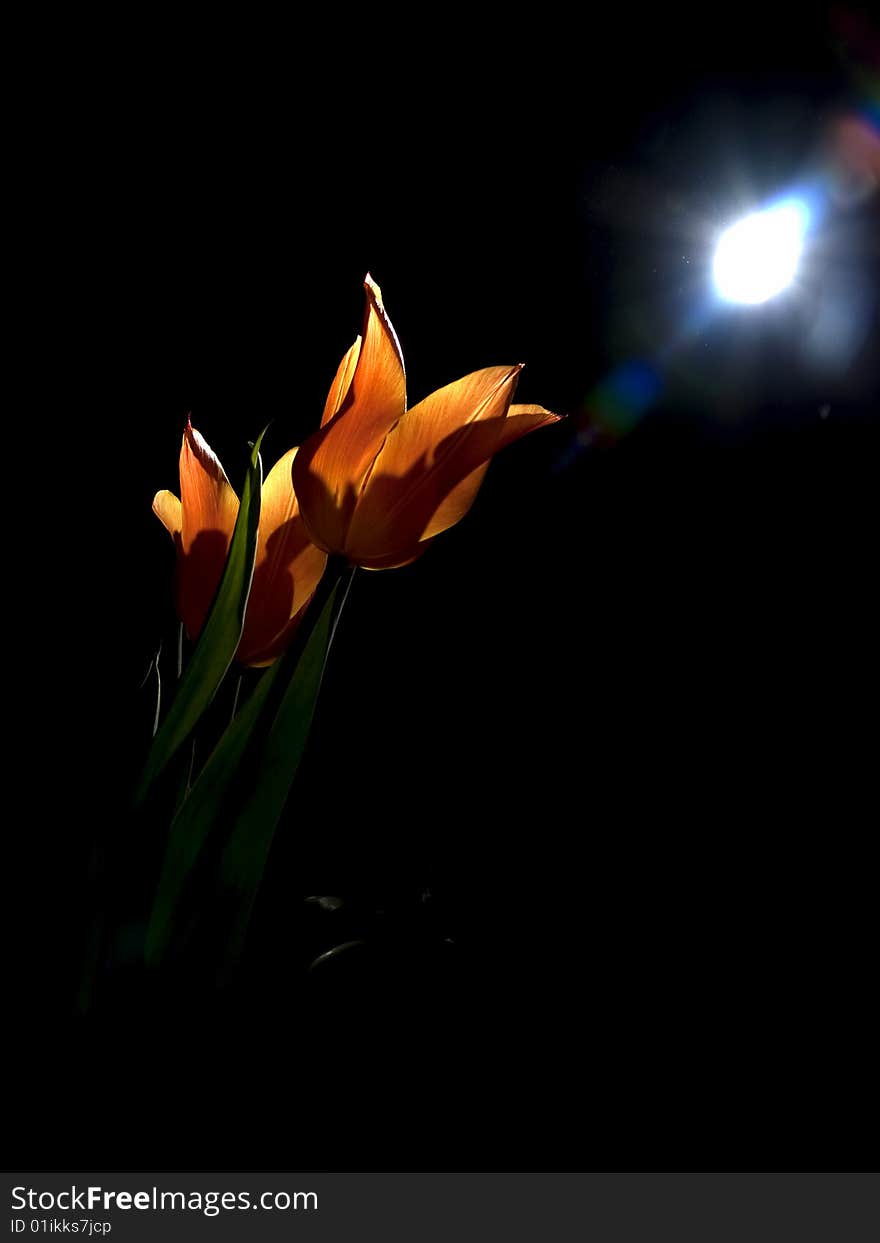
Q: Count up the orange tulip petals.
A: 7